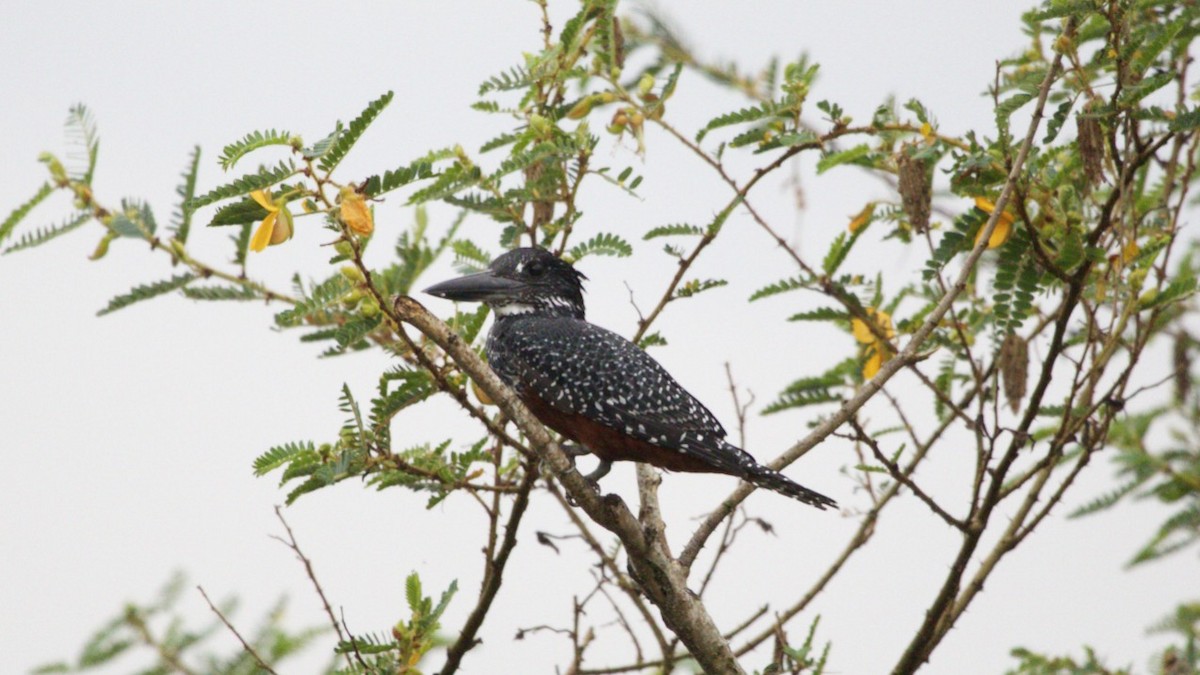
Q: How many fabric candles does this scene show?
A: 0